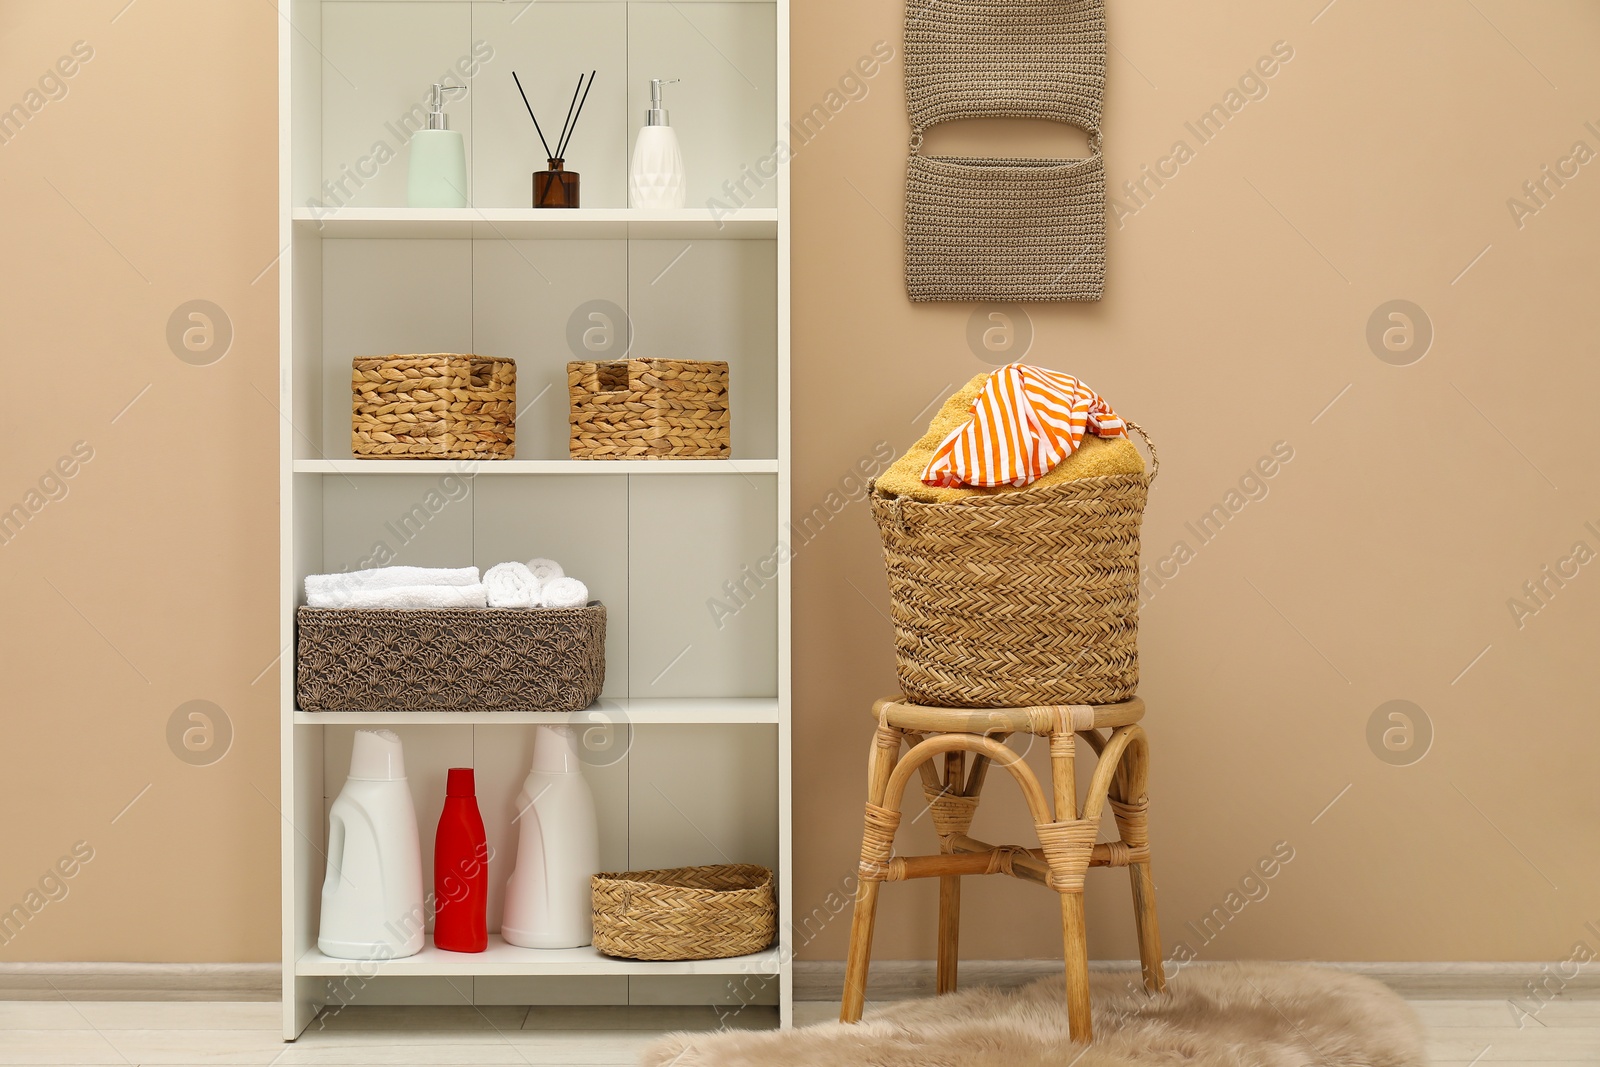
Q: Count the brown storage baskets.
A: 5